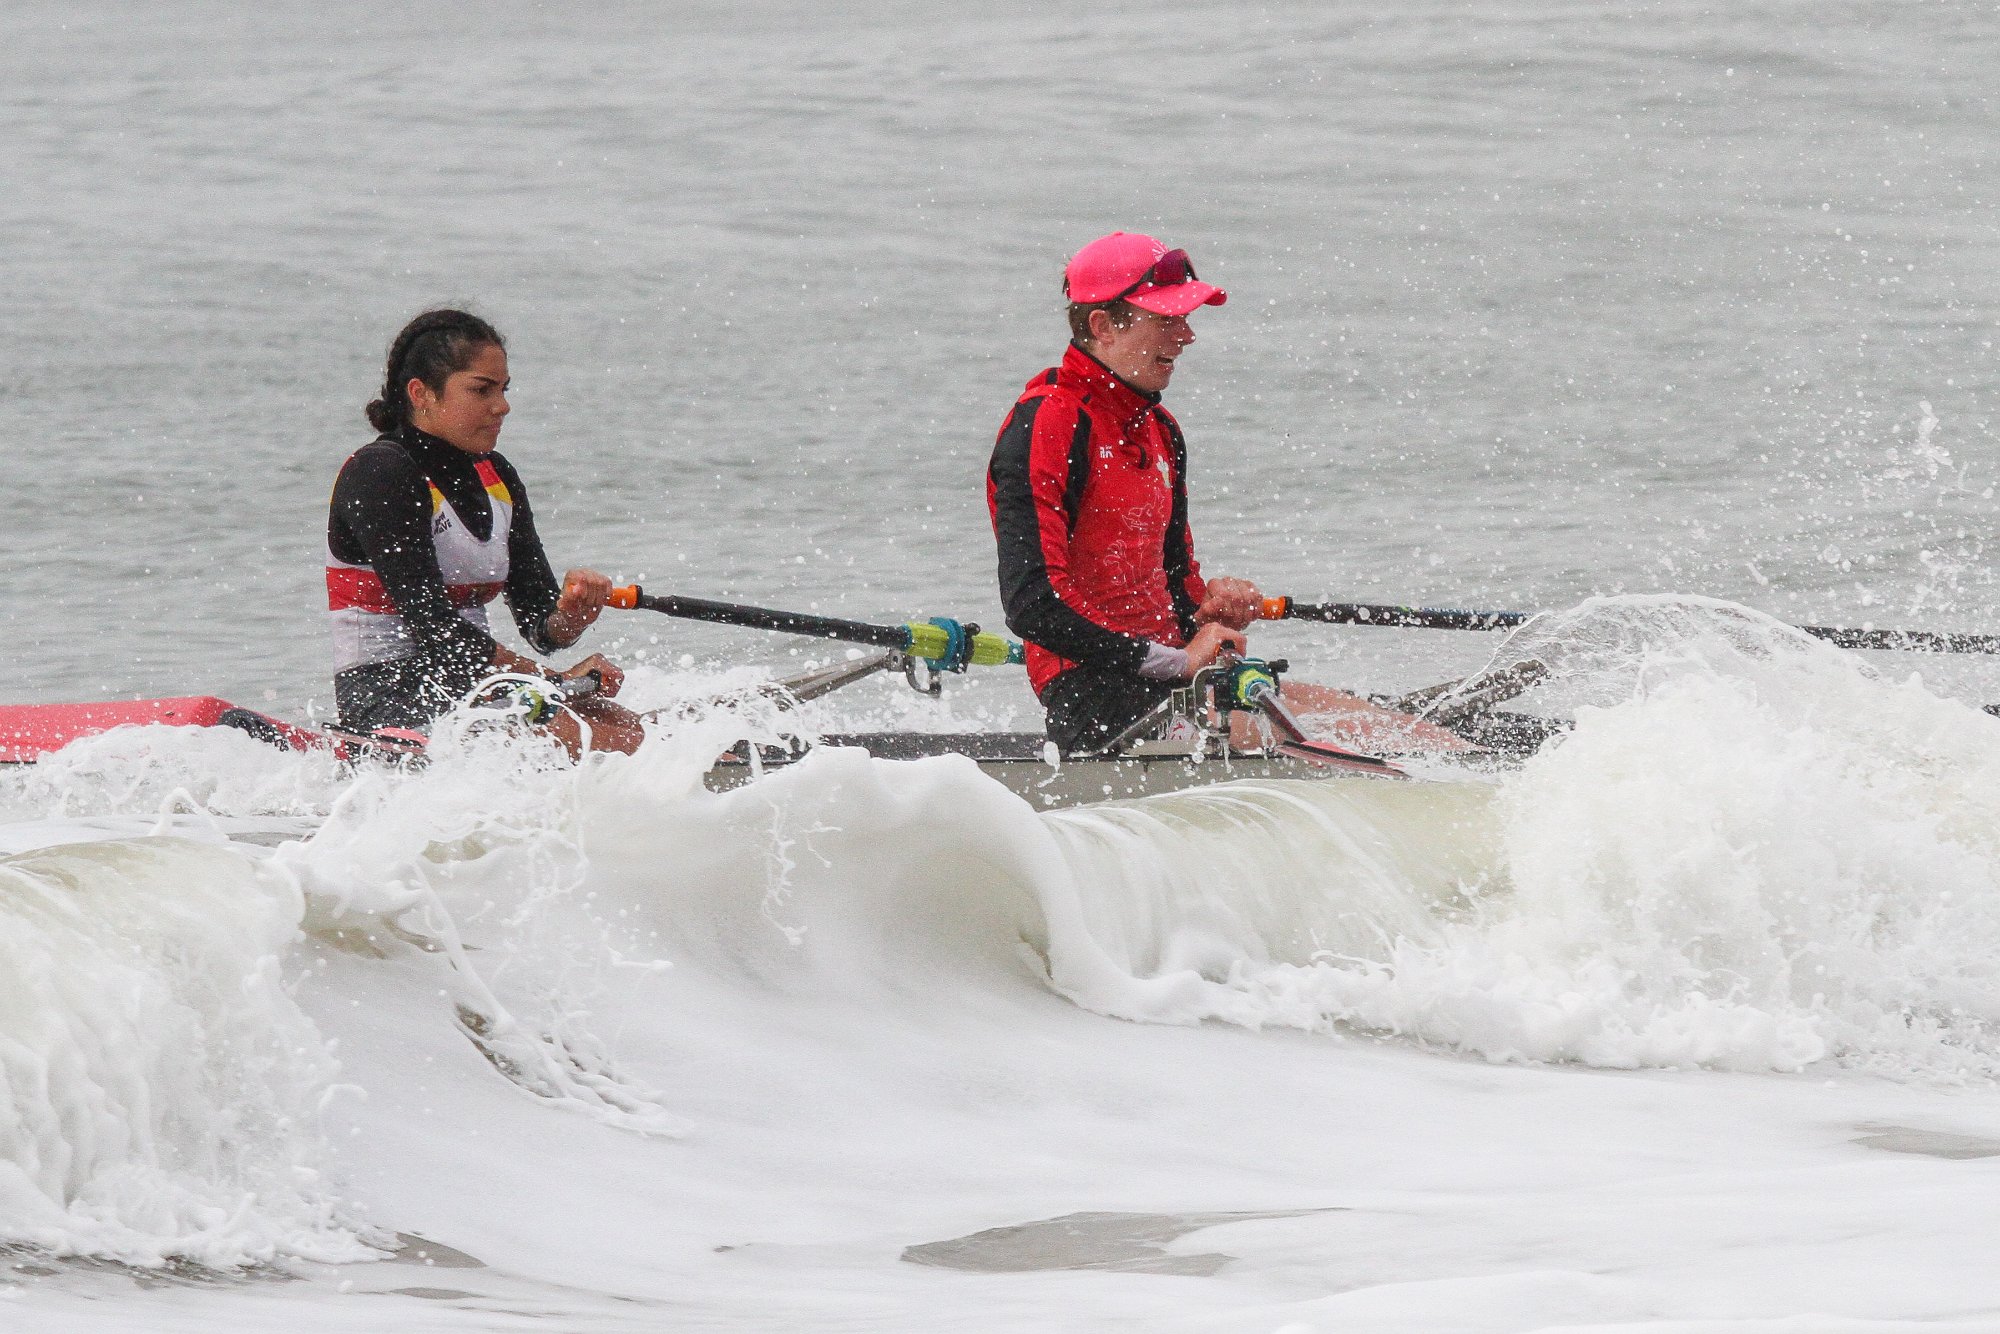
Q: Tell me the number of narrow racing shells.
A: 1